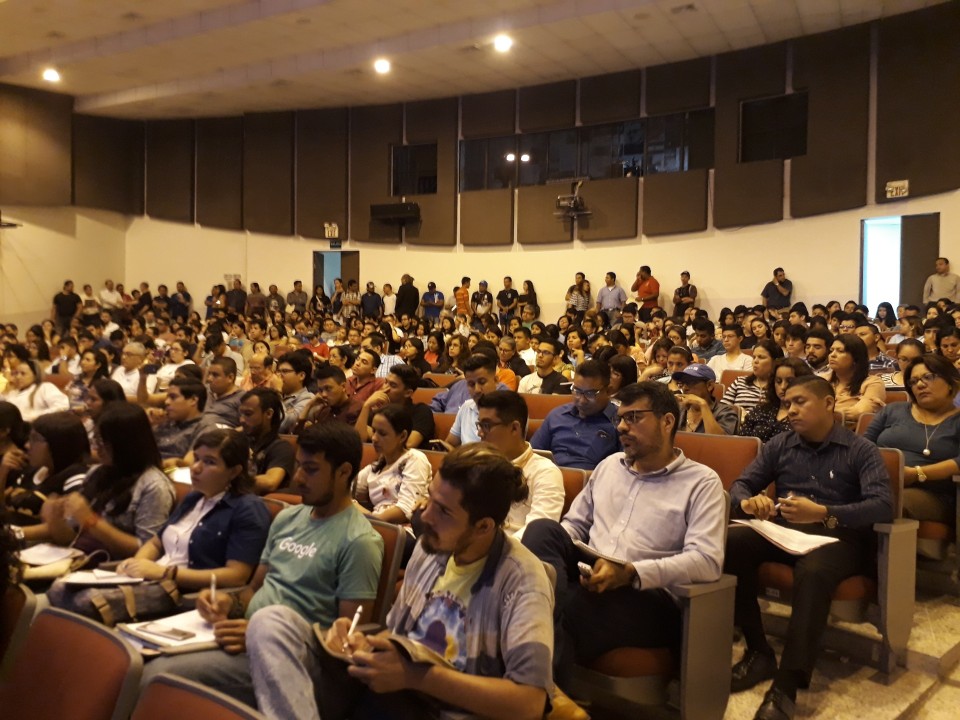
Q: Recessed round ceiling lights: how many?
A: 3